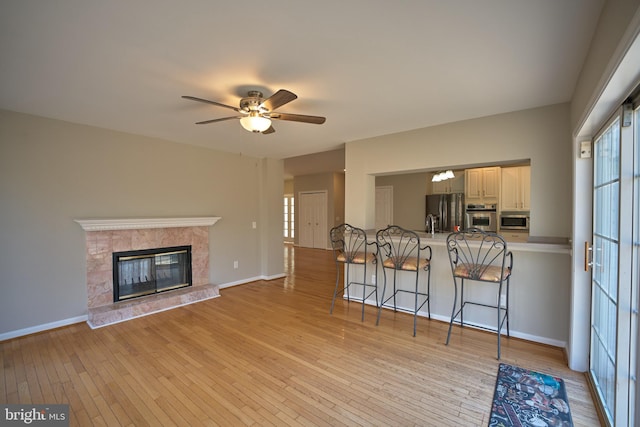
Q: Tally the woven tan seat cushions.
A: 3